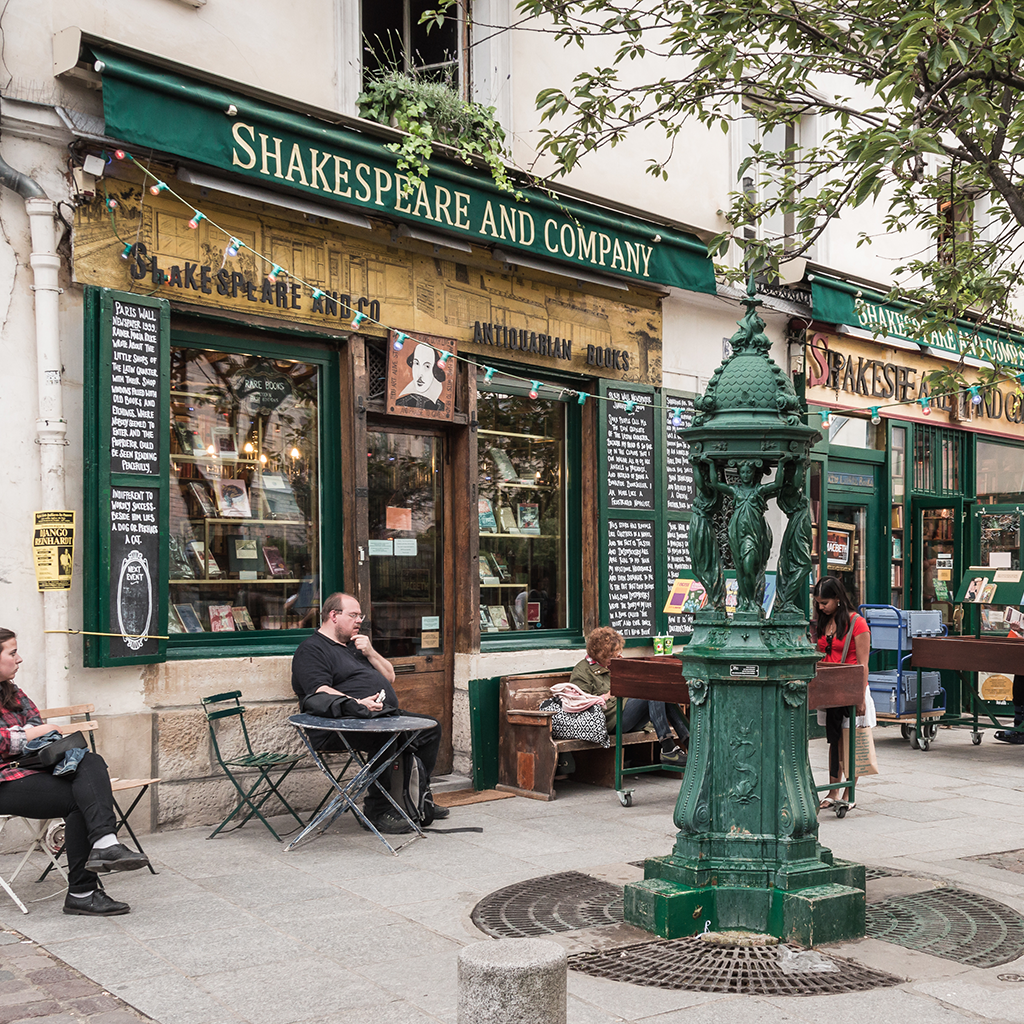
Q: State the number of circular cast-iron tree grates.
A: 3